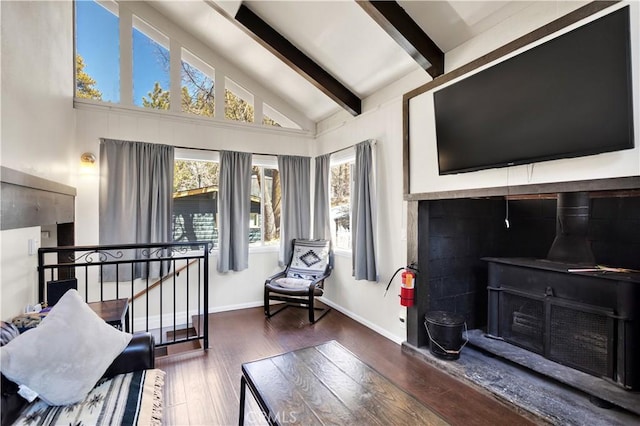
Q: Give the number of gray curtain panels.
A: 5